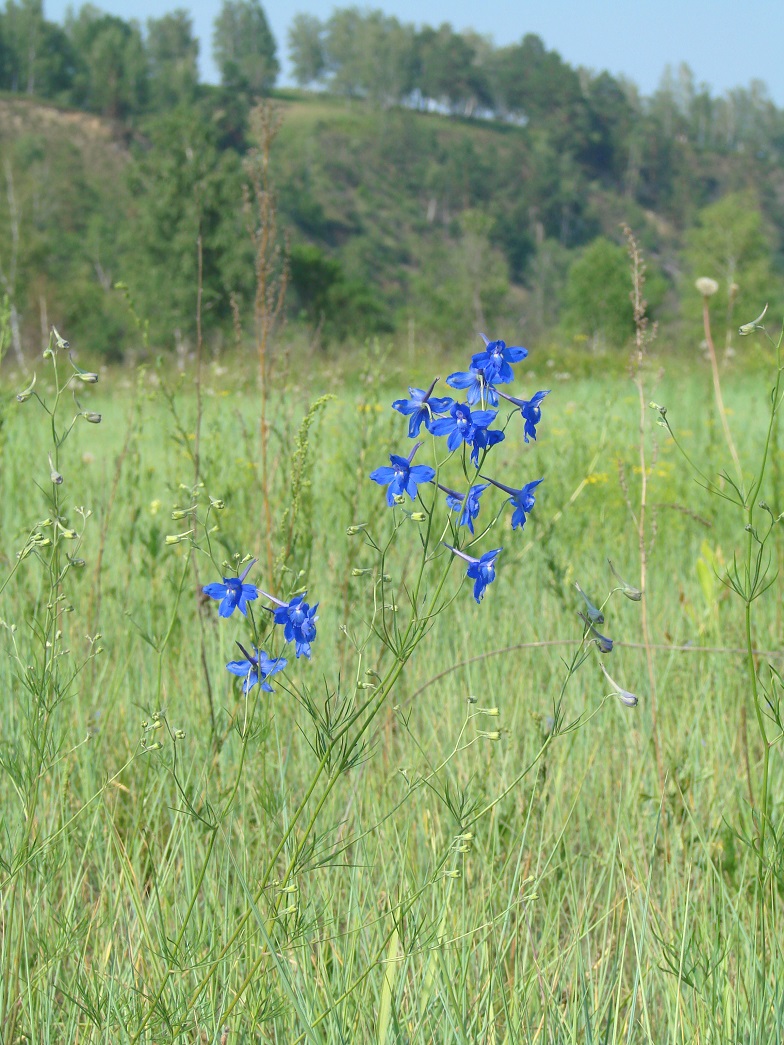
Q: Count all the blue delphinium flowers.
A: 14